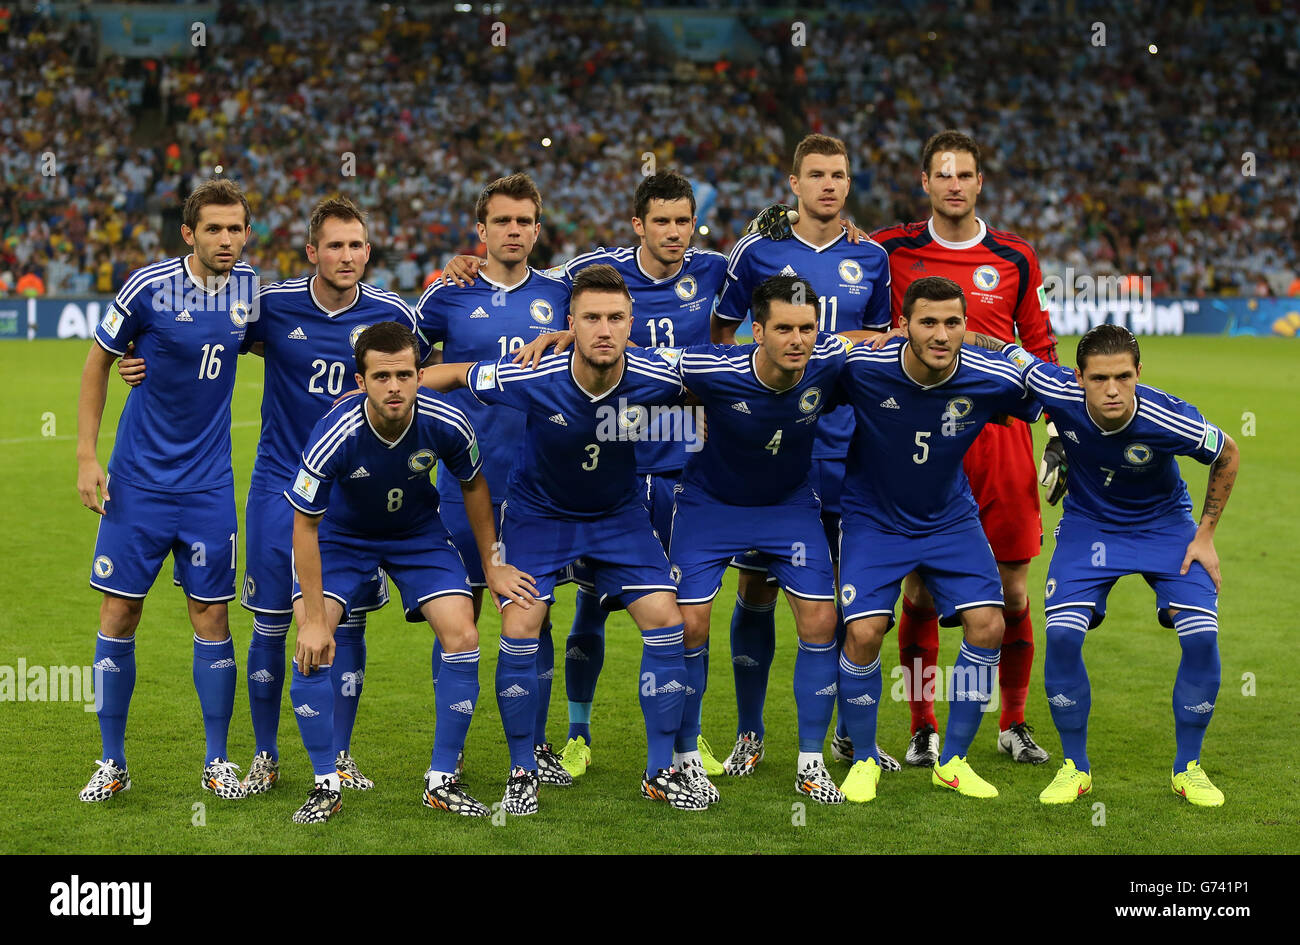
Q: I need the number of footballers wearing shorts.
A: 11